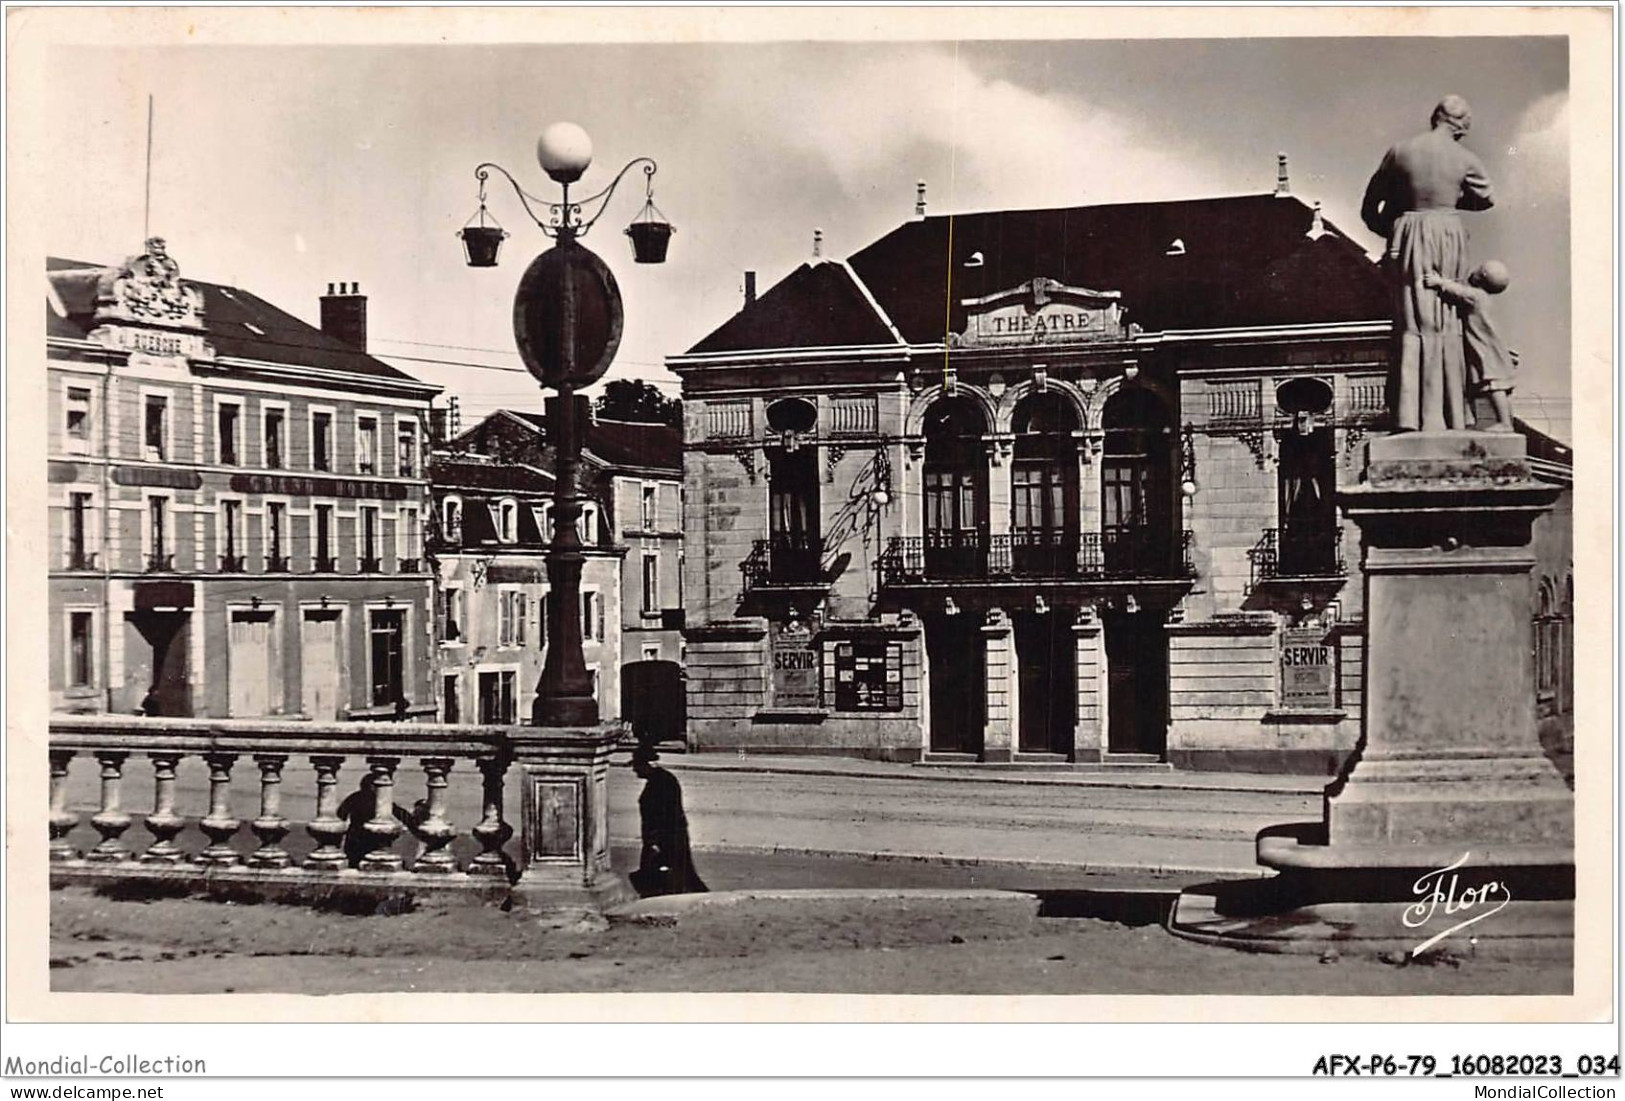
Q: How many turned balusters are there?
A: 9